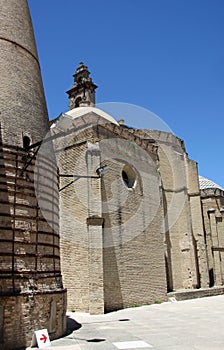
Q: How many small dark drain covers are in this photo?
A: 2